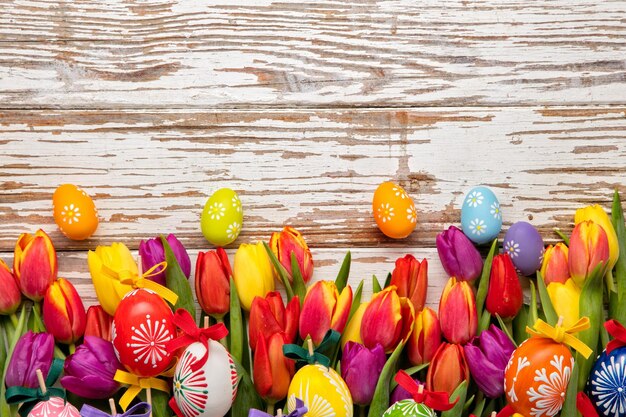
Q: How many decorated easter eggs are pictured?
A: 12